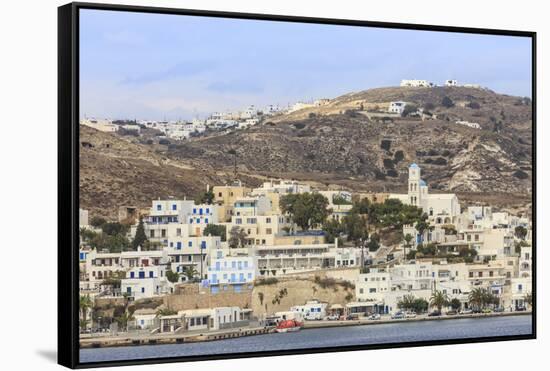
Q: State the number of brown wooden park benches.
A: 0